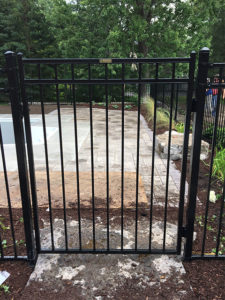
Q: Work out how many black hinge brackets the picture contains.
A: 2